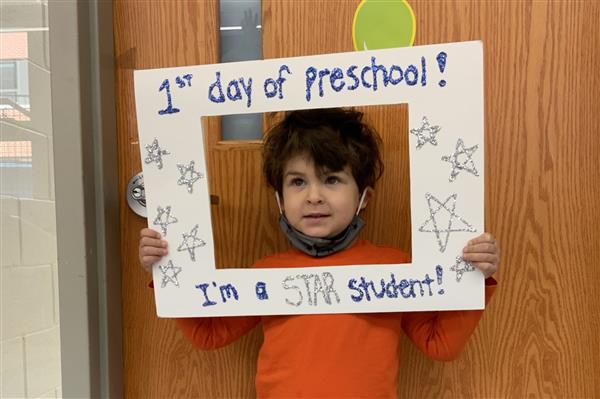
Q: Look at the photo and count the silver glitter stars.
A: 9